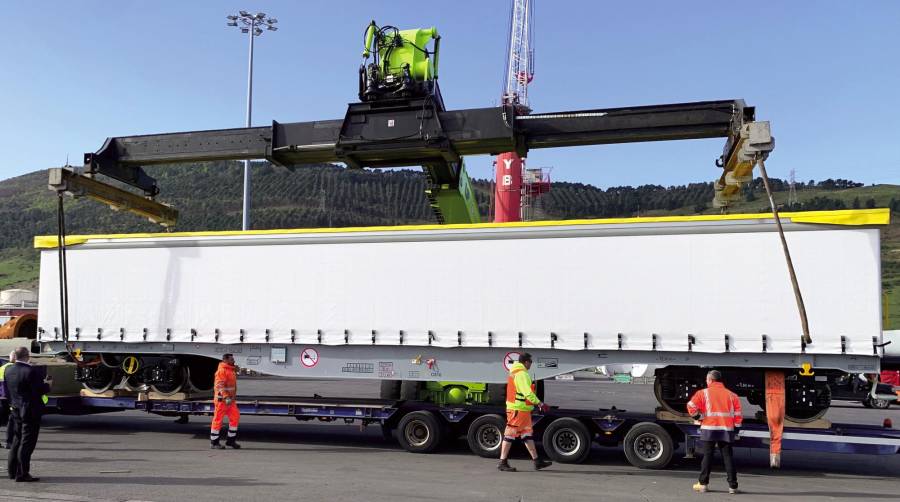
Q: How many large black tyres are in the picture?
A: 4